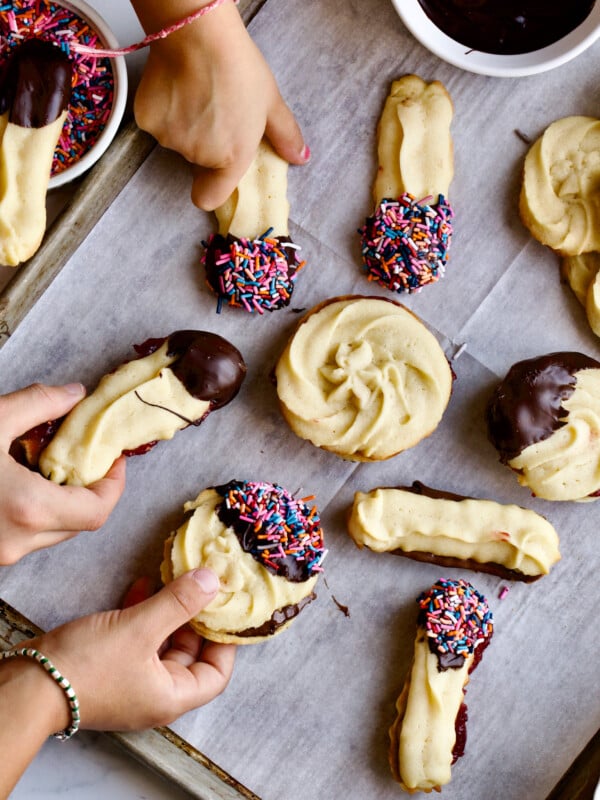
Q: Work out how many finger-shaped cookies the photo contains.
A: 6